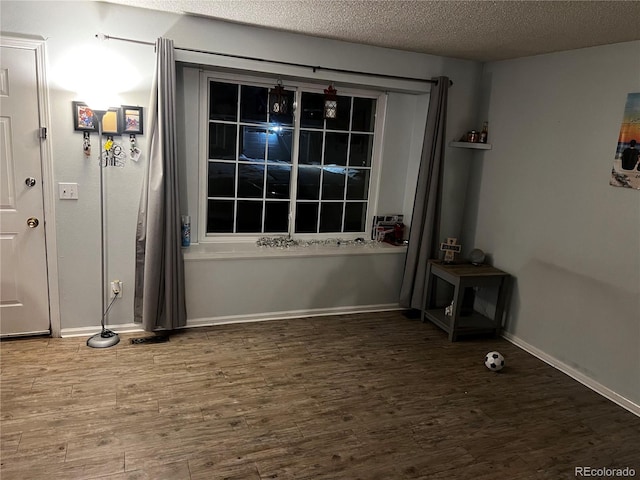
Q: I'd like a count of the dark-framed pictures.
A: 3